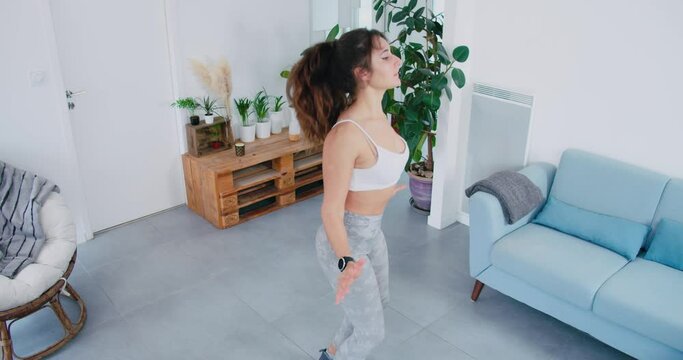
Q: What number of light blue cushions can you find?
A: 2